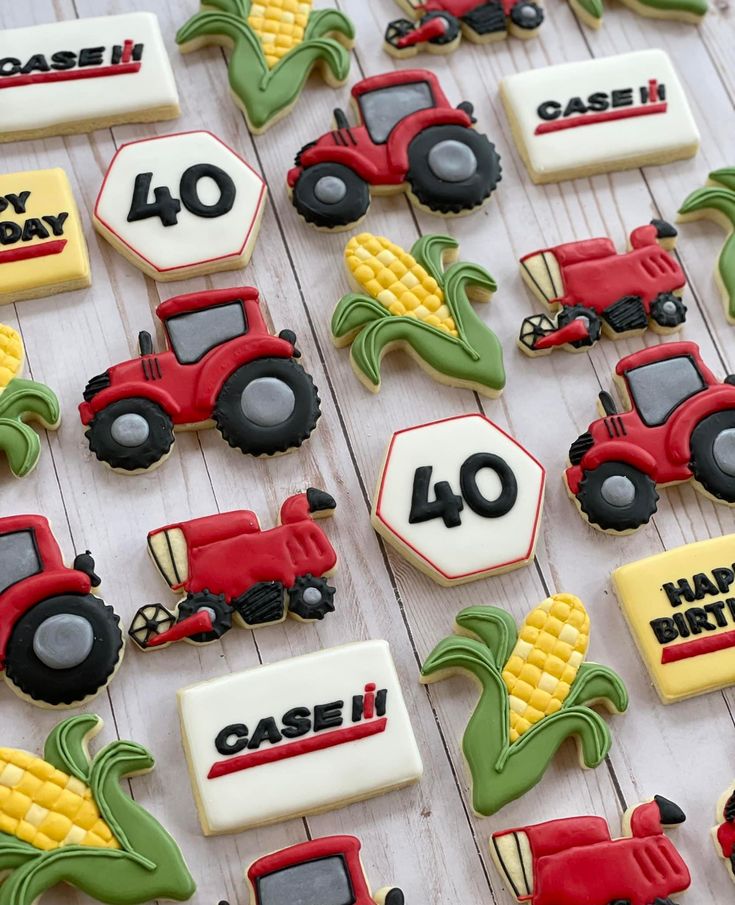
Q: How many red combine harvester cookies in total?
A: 4